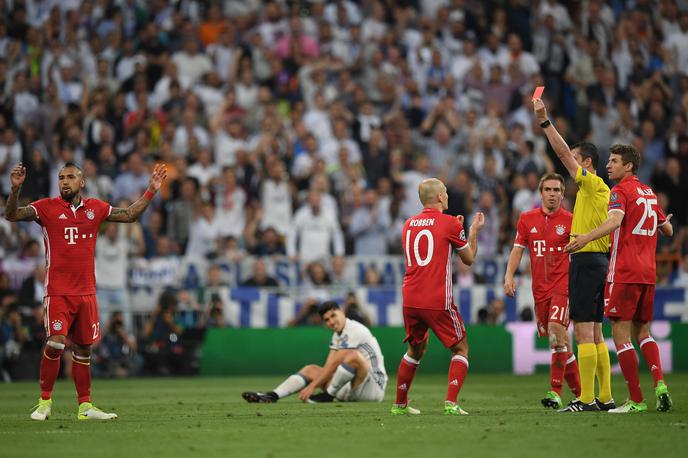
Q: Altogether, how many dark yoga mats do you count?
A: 0